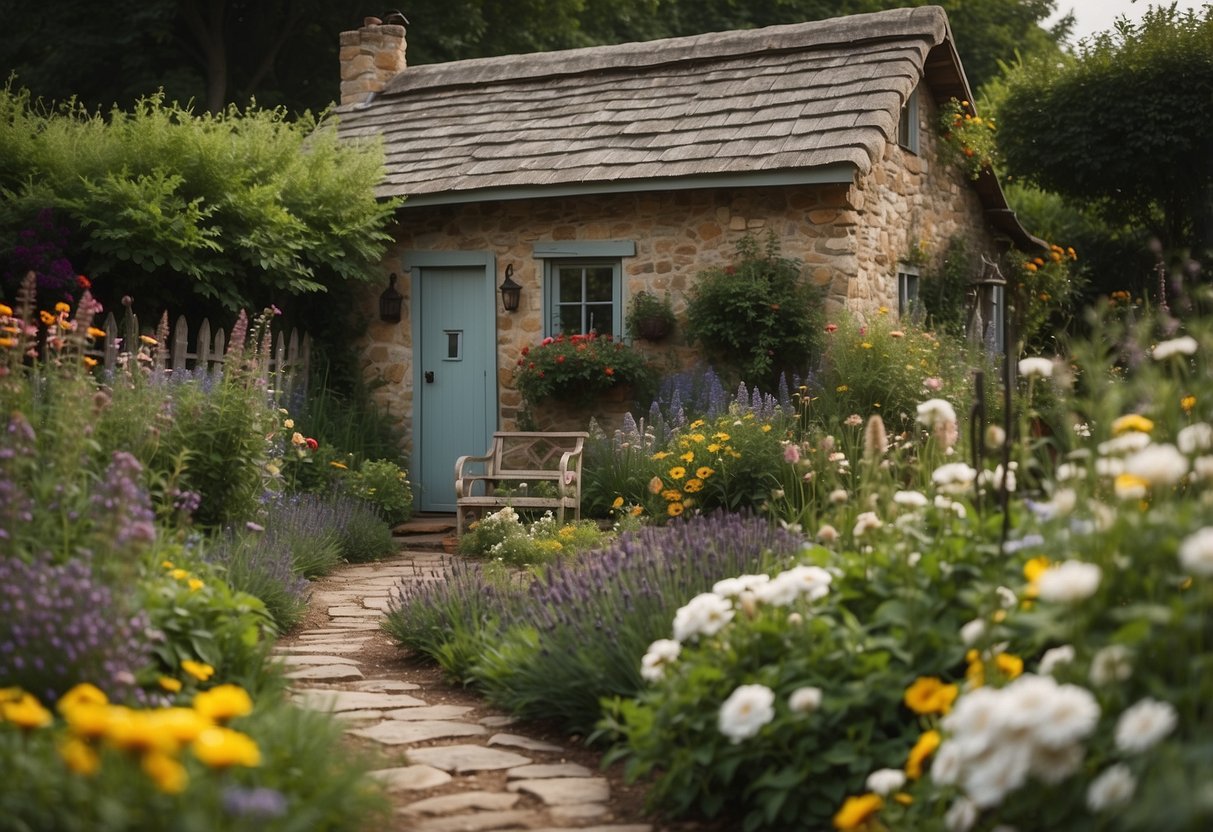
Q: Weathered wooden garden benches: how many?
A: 1